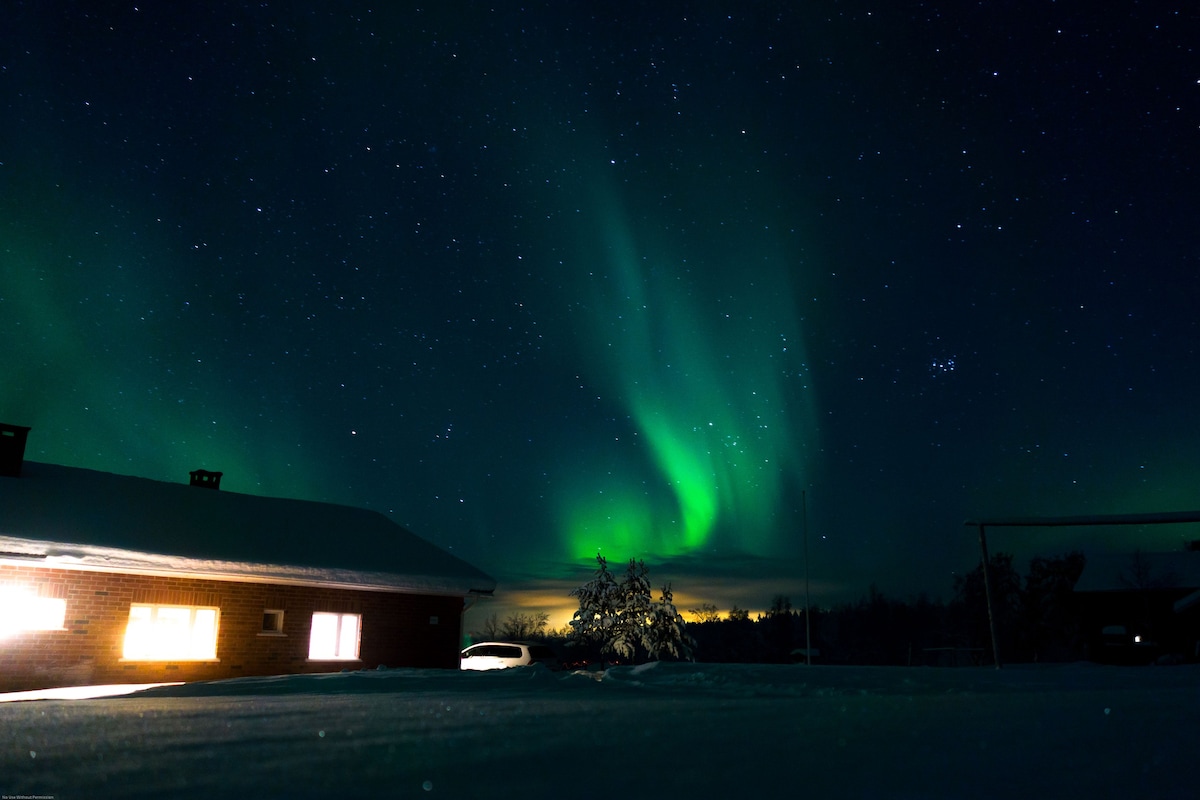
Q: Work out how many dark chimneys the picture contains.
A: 2